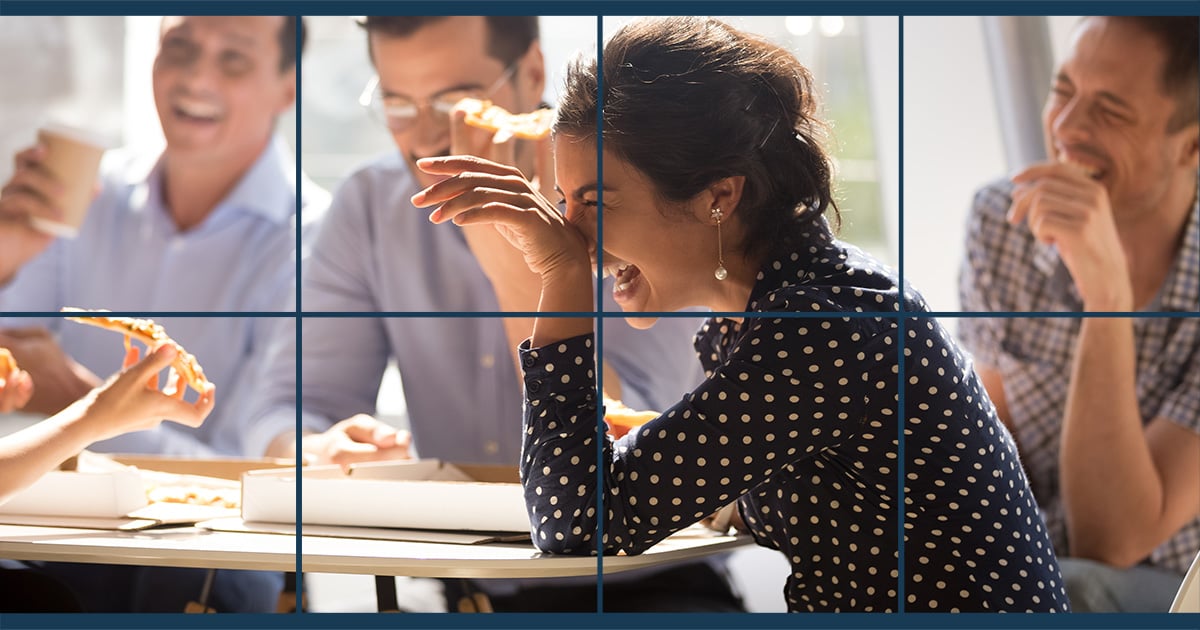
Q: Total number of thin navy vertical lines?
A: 3